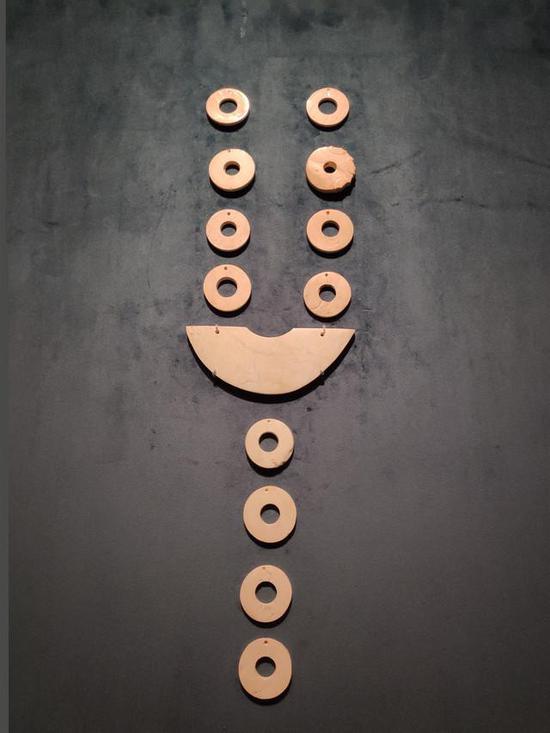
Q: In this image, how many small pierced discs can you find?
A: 12